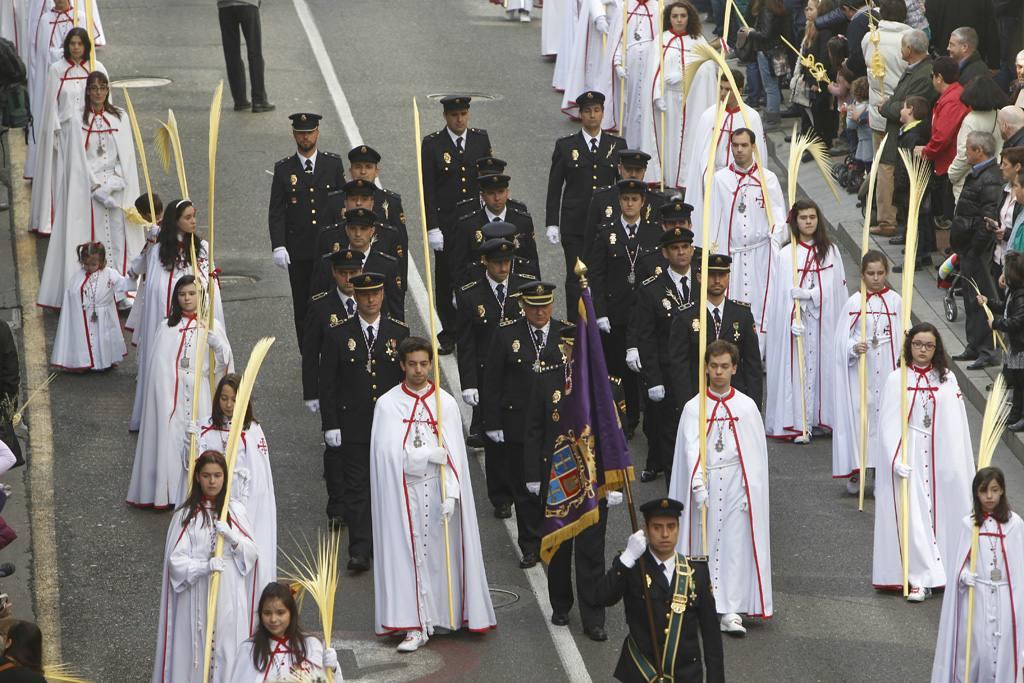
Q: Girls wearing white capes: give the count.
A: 13